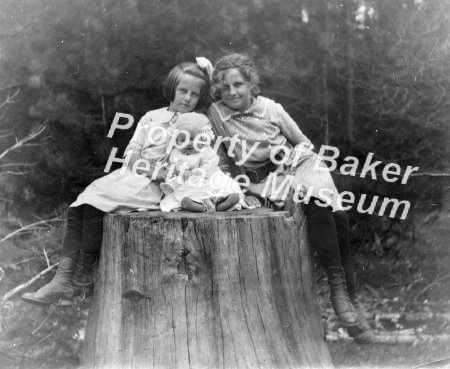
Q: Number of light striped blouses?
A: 1